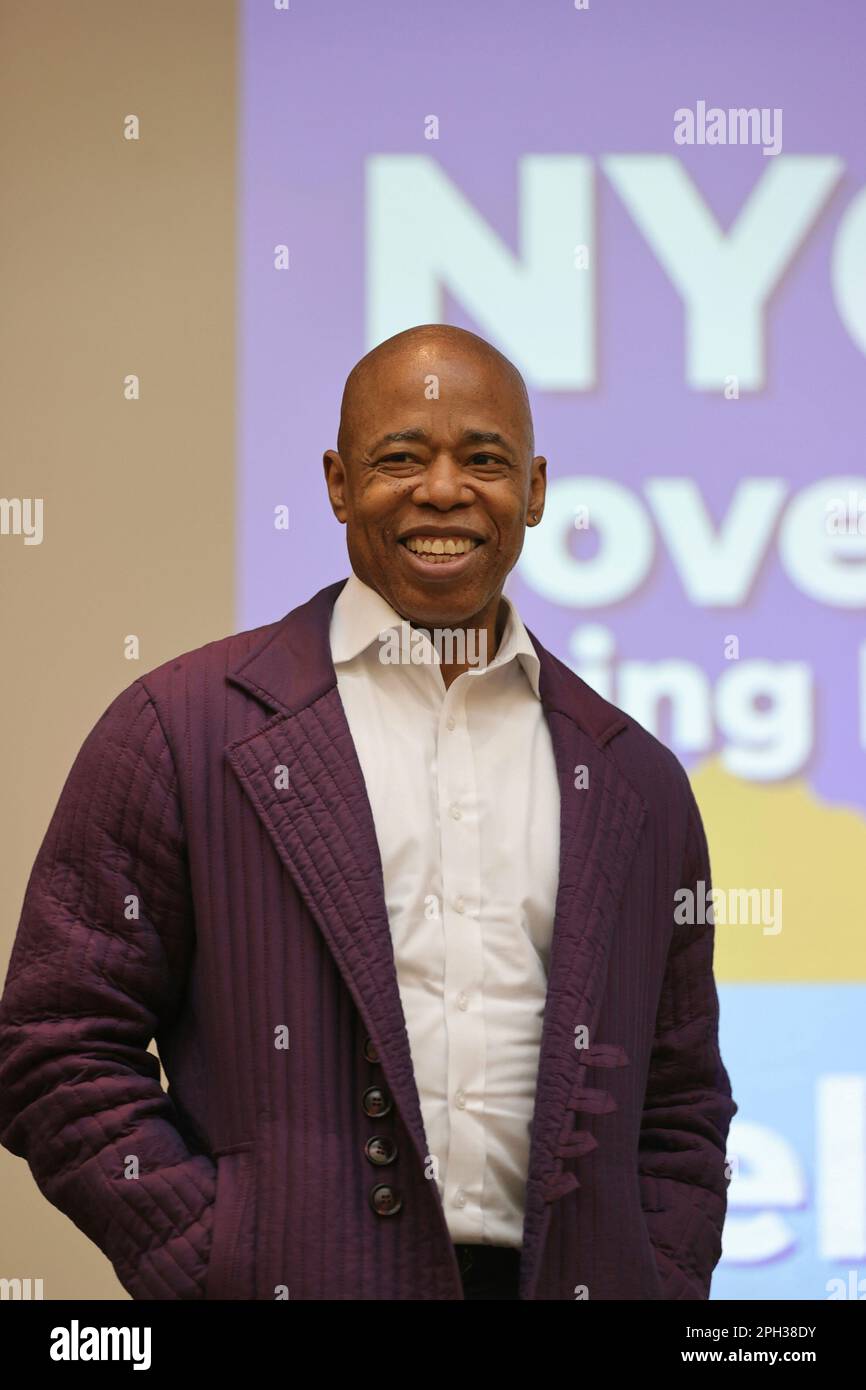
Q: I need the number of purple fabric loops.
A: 4